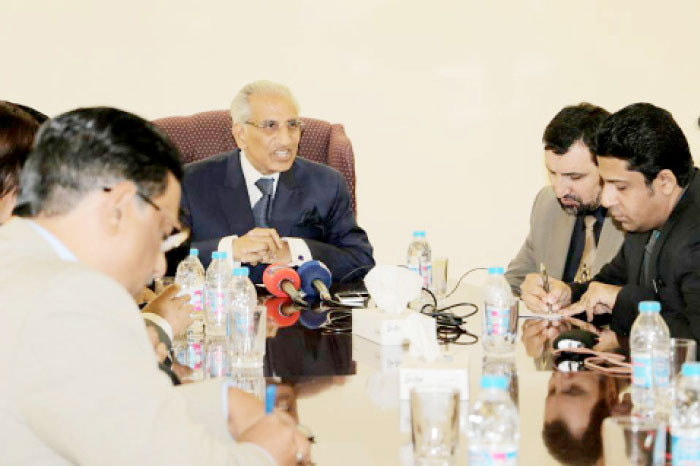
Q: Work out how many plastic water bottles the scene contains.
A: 8